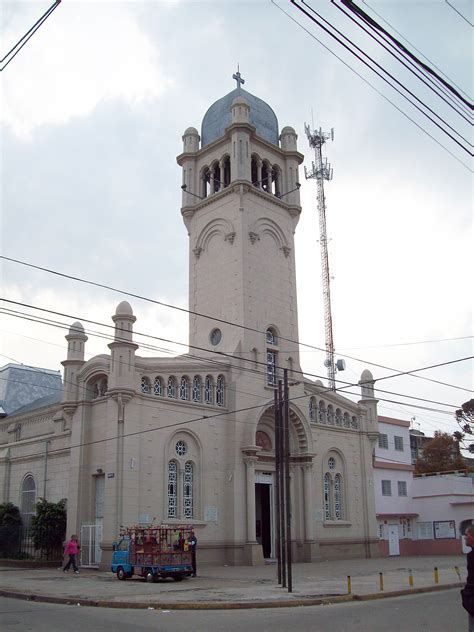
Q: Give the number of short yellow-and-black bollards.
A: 5